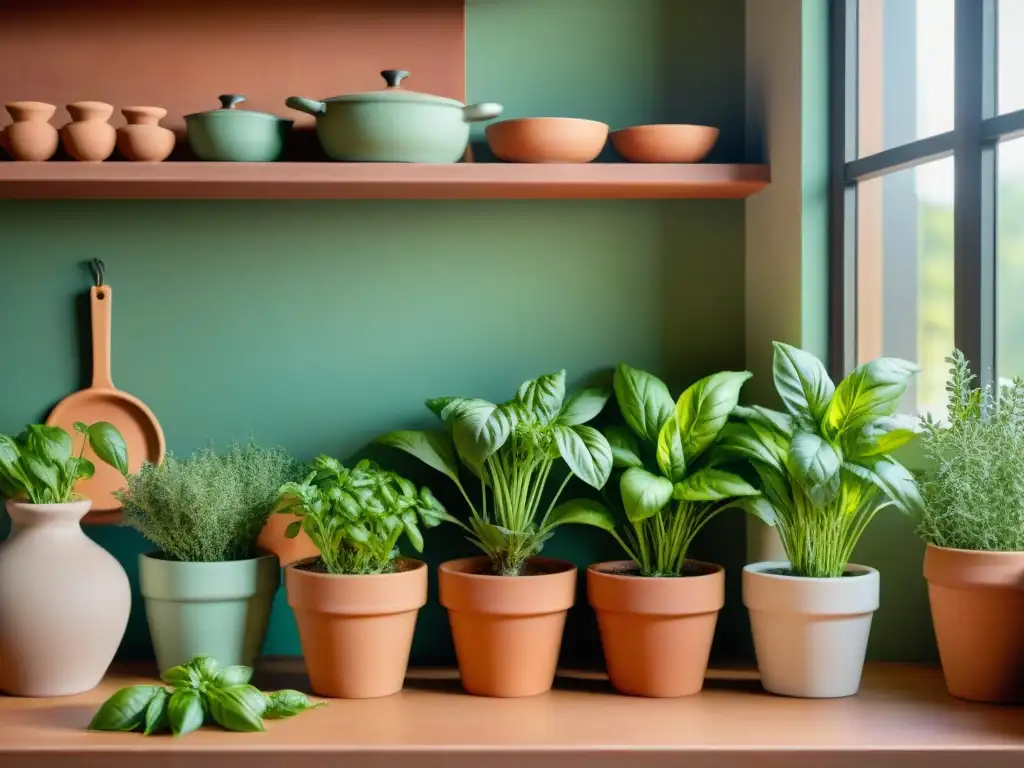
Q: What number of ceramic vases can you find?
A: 4